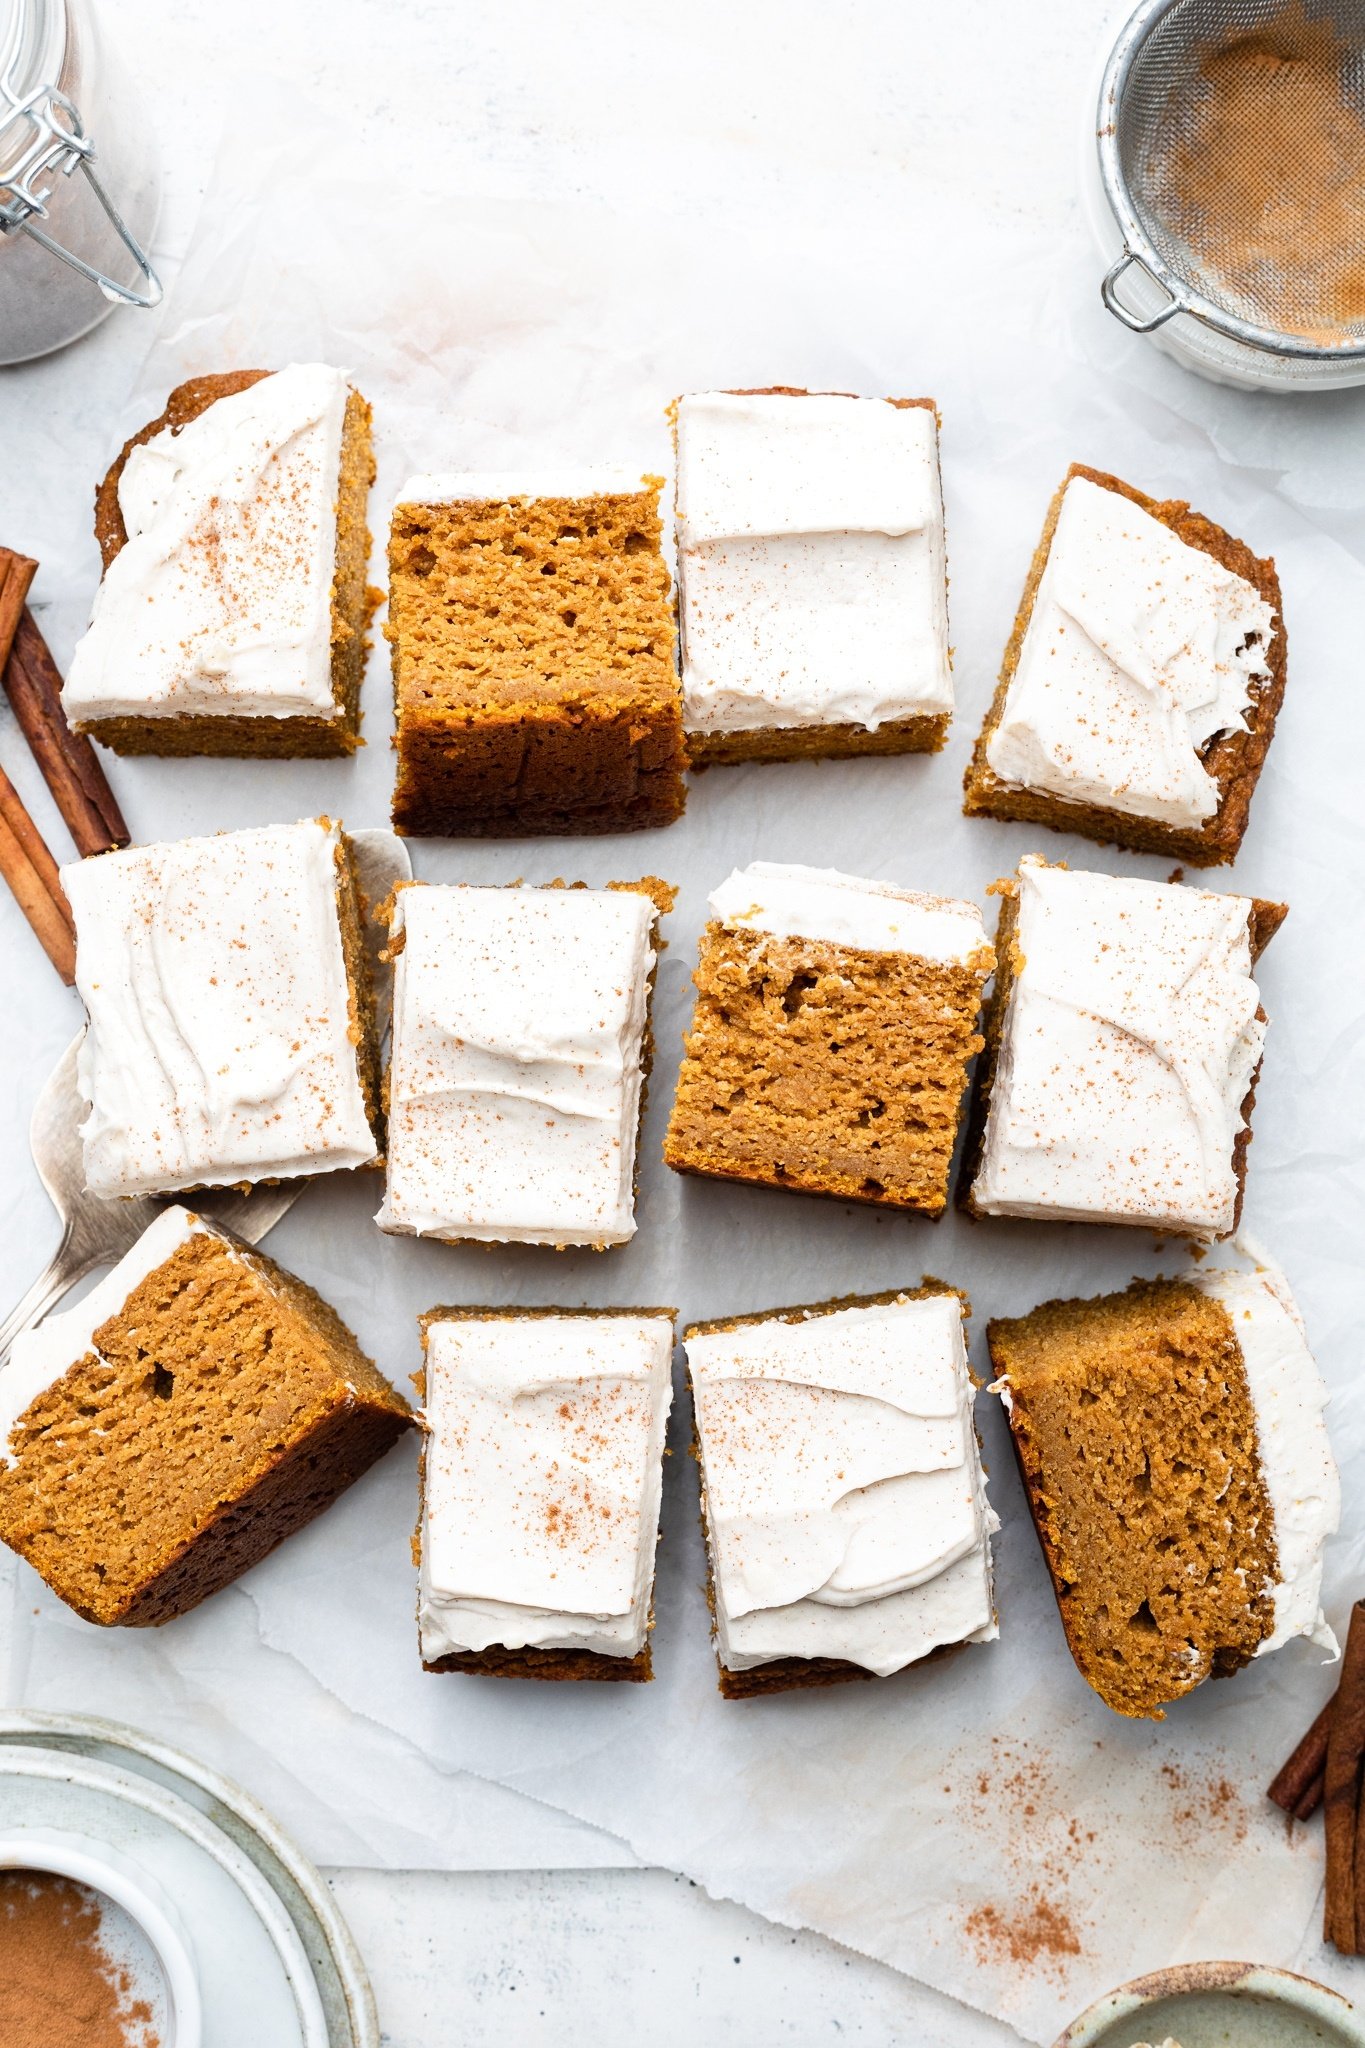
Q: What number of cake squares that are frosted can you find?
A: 12